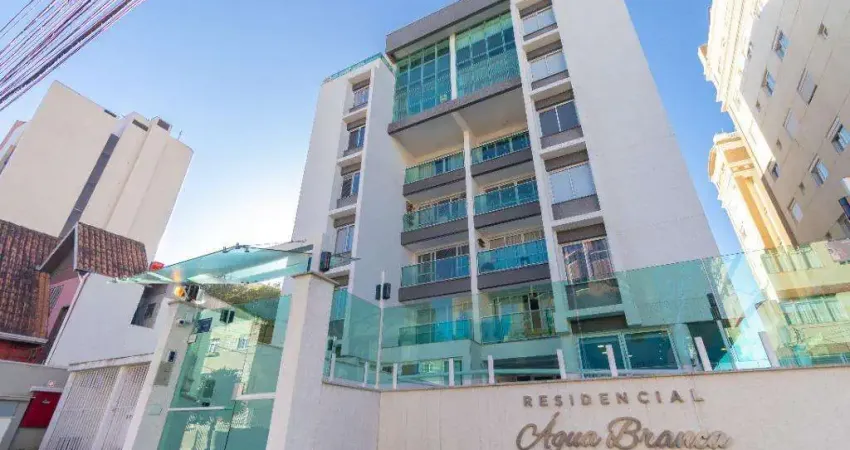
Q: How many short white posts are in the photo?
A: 9